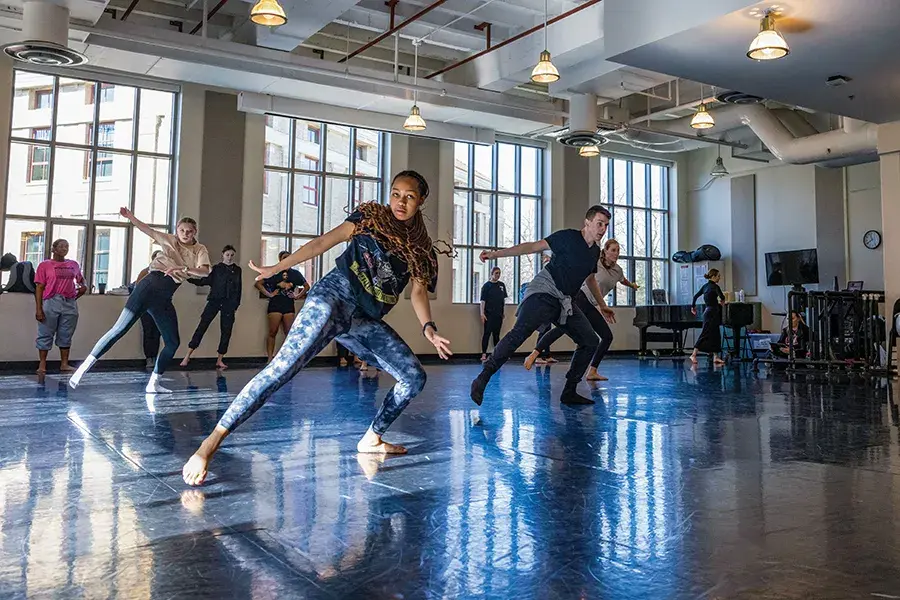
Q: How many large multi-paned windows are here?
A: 4